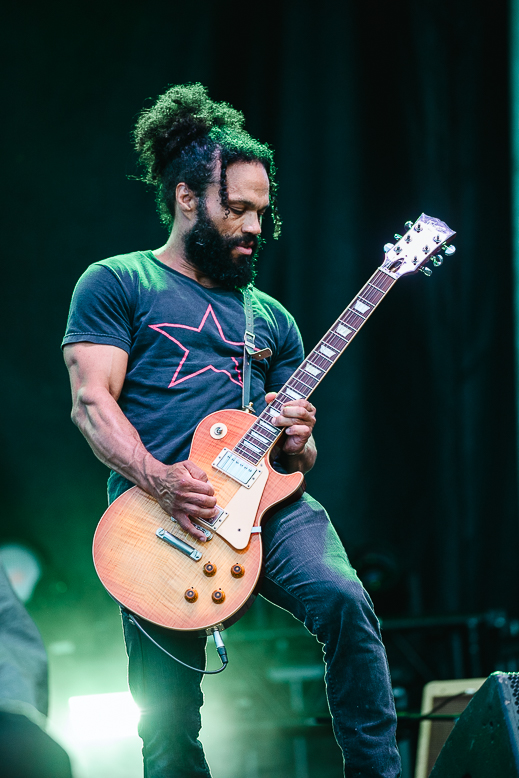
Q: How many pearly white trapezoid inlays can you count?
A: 9